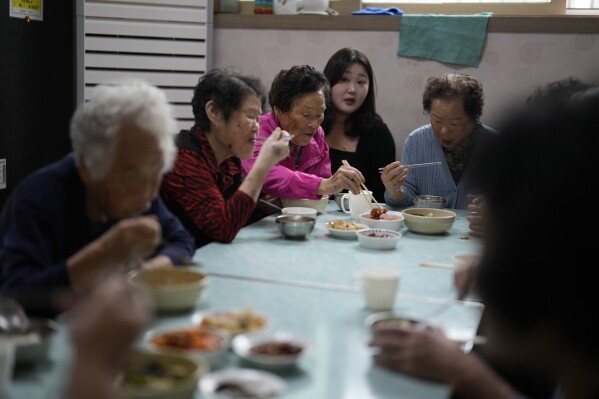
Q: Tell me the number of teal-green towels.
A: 1